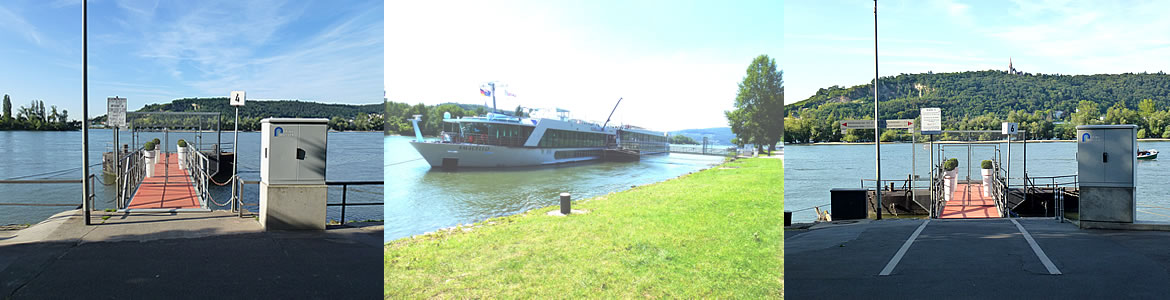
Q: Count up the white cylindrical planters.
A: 6